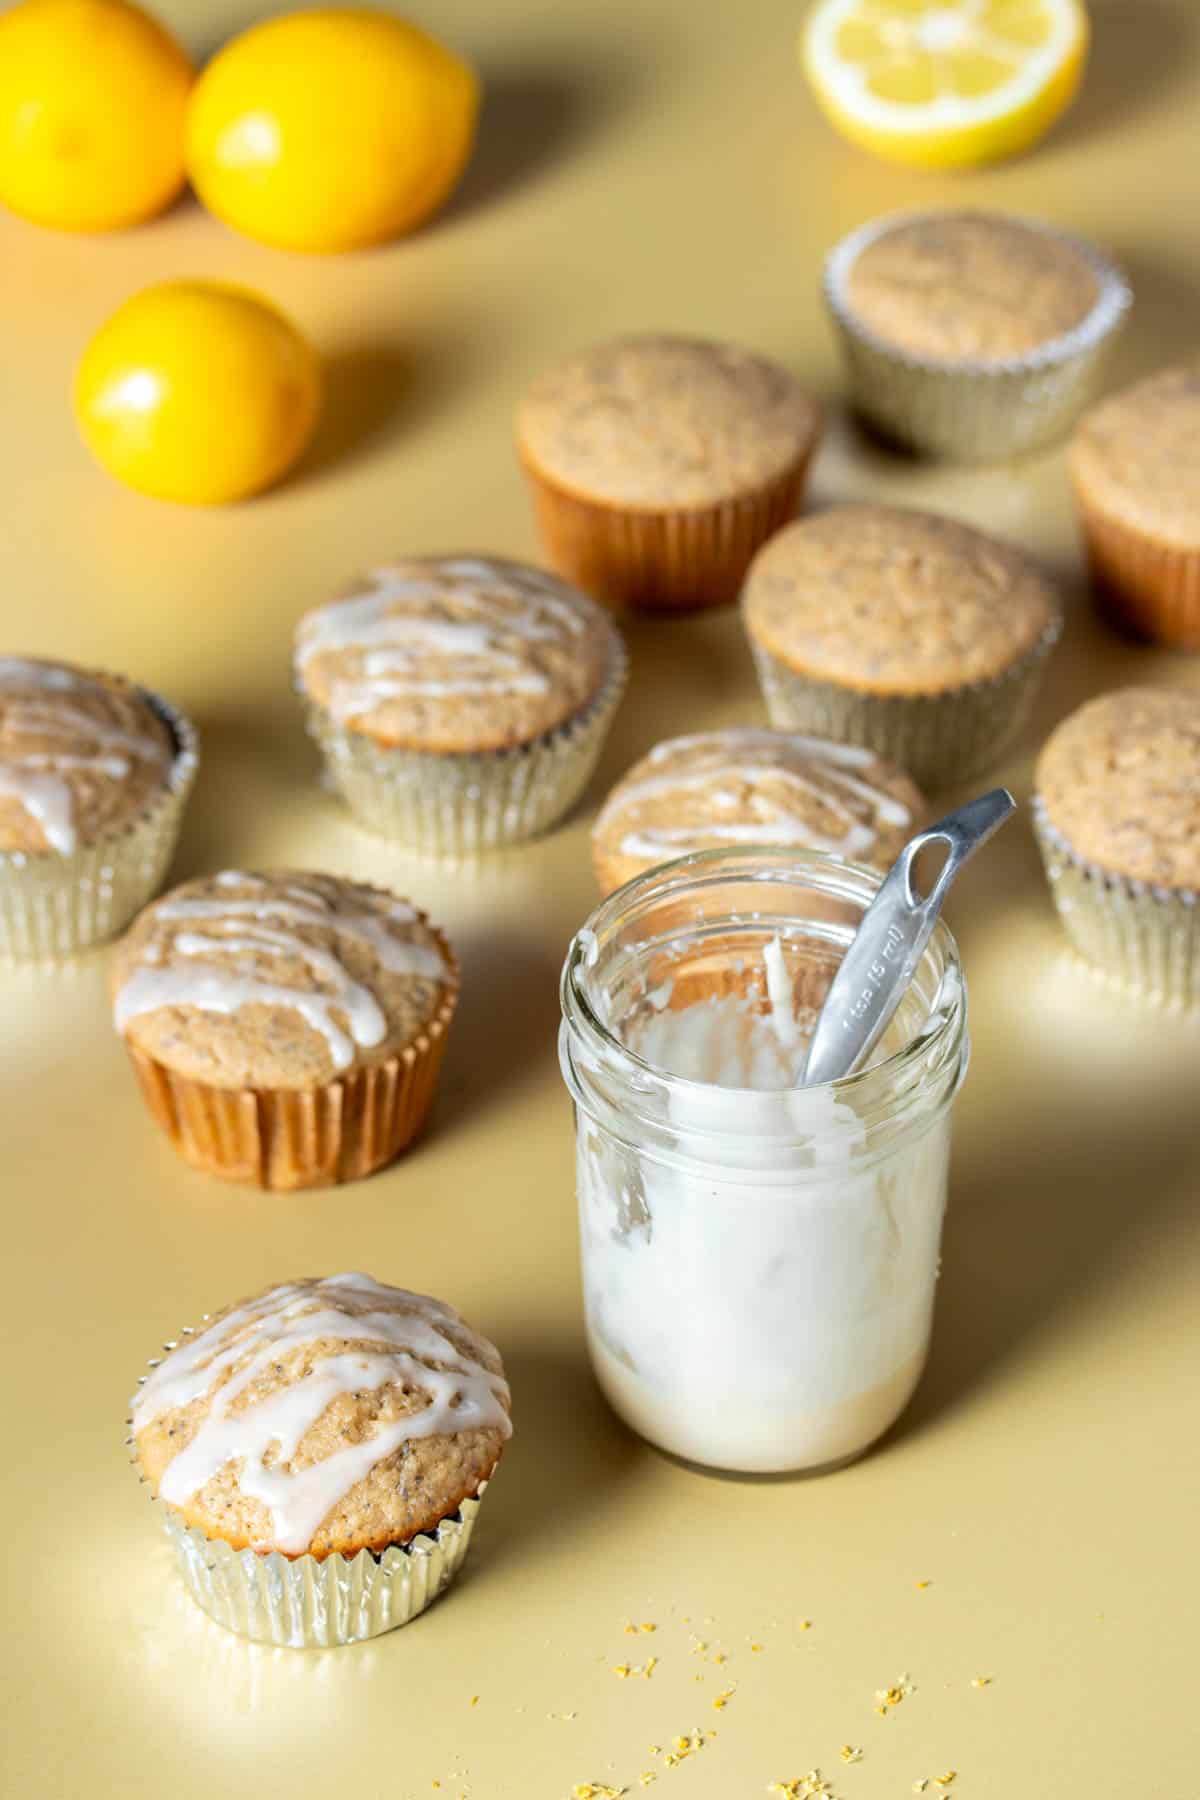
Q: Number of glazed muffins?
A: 5